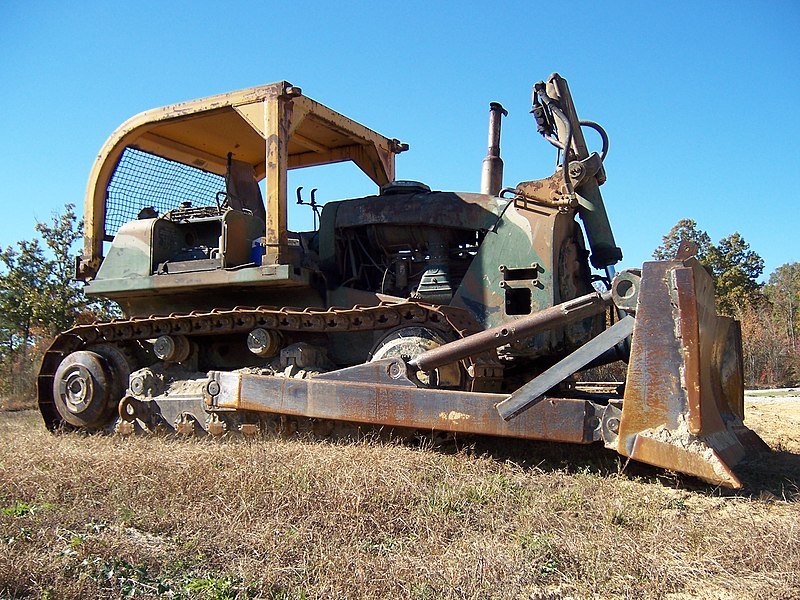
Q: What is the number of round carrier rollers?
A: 2